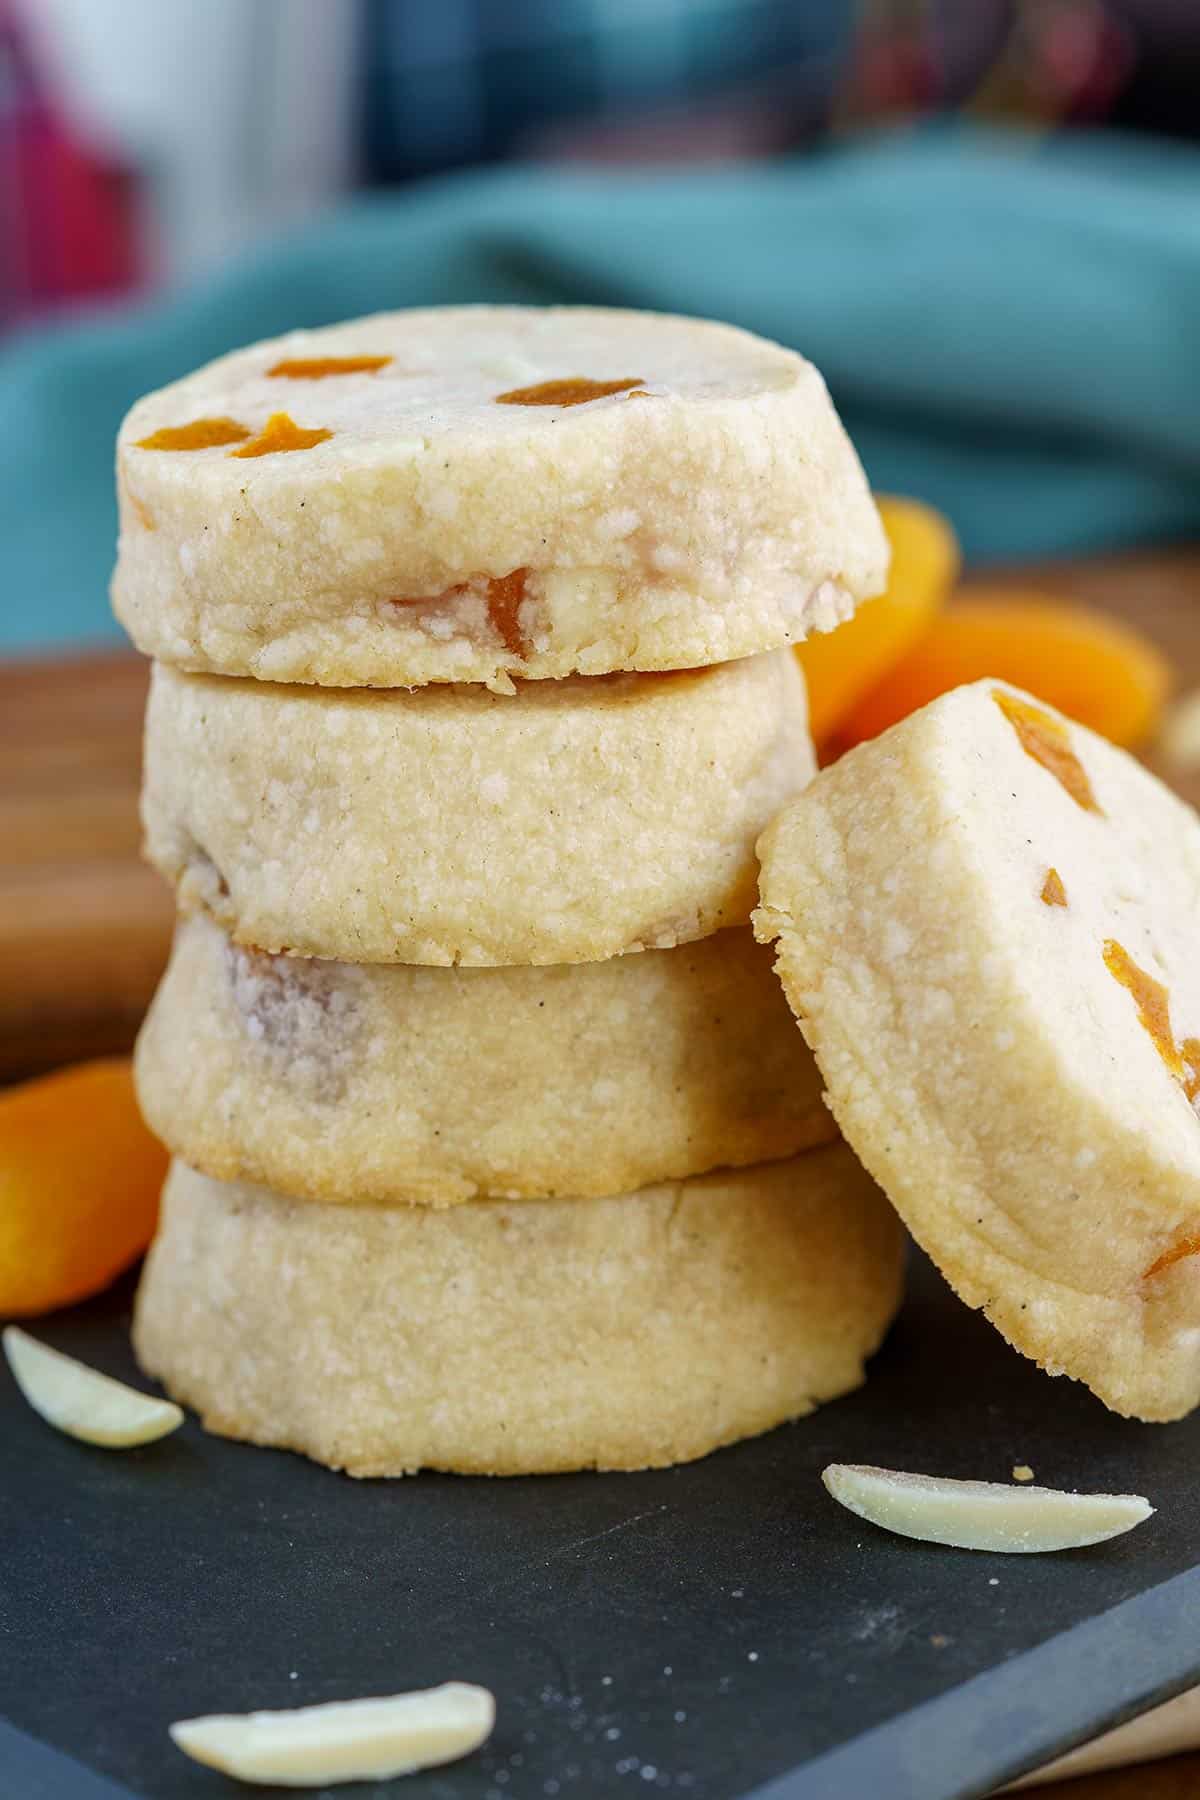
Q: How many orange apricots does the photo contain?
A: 3